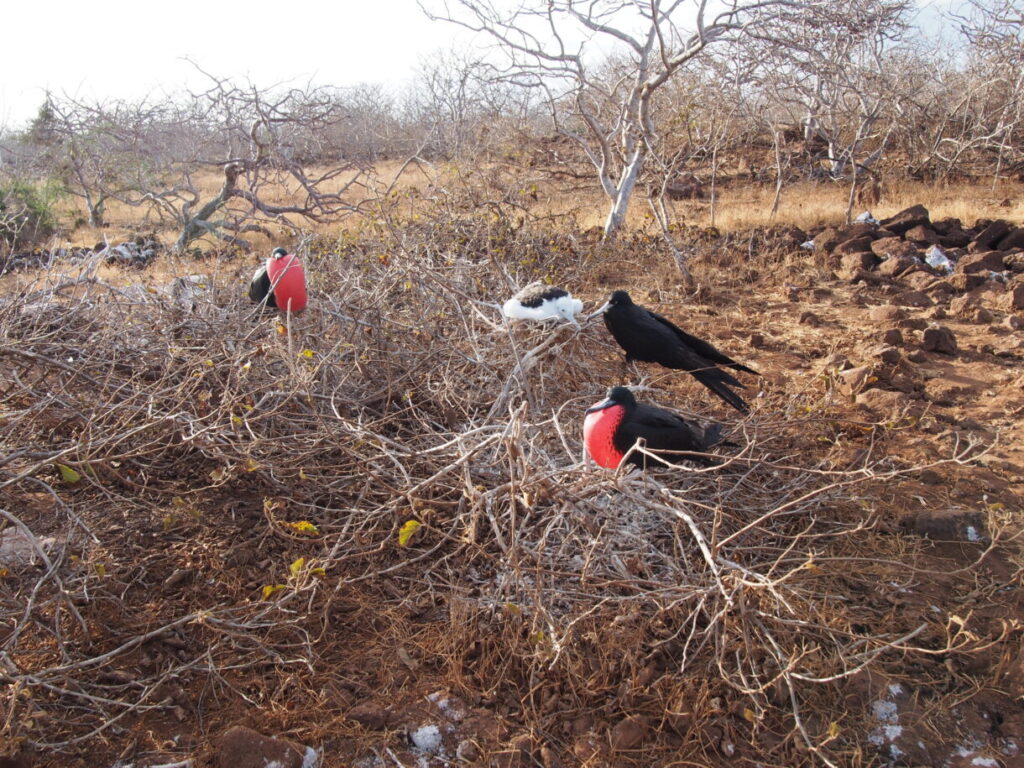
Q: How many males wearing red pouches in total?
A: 2